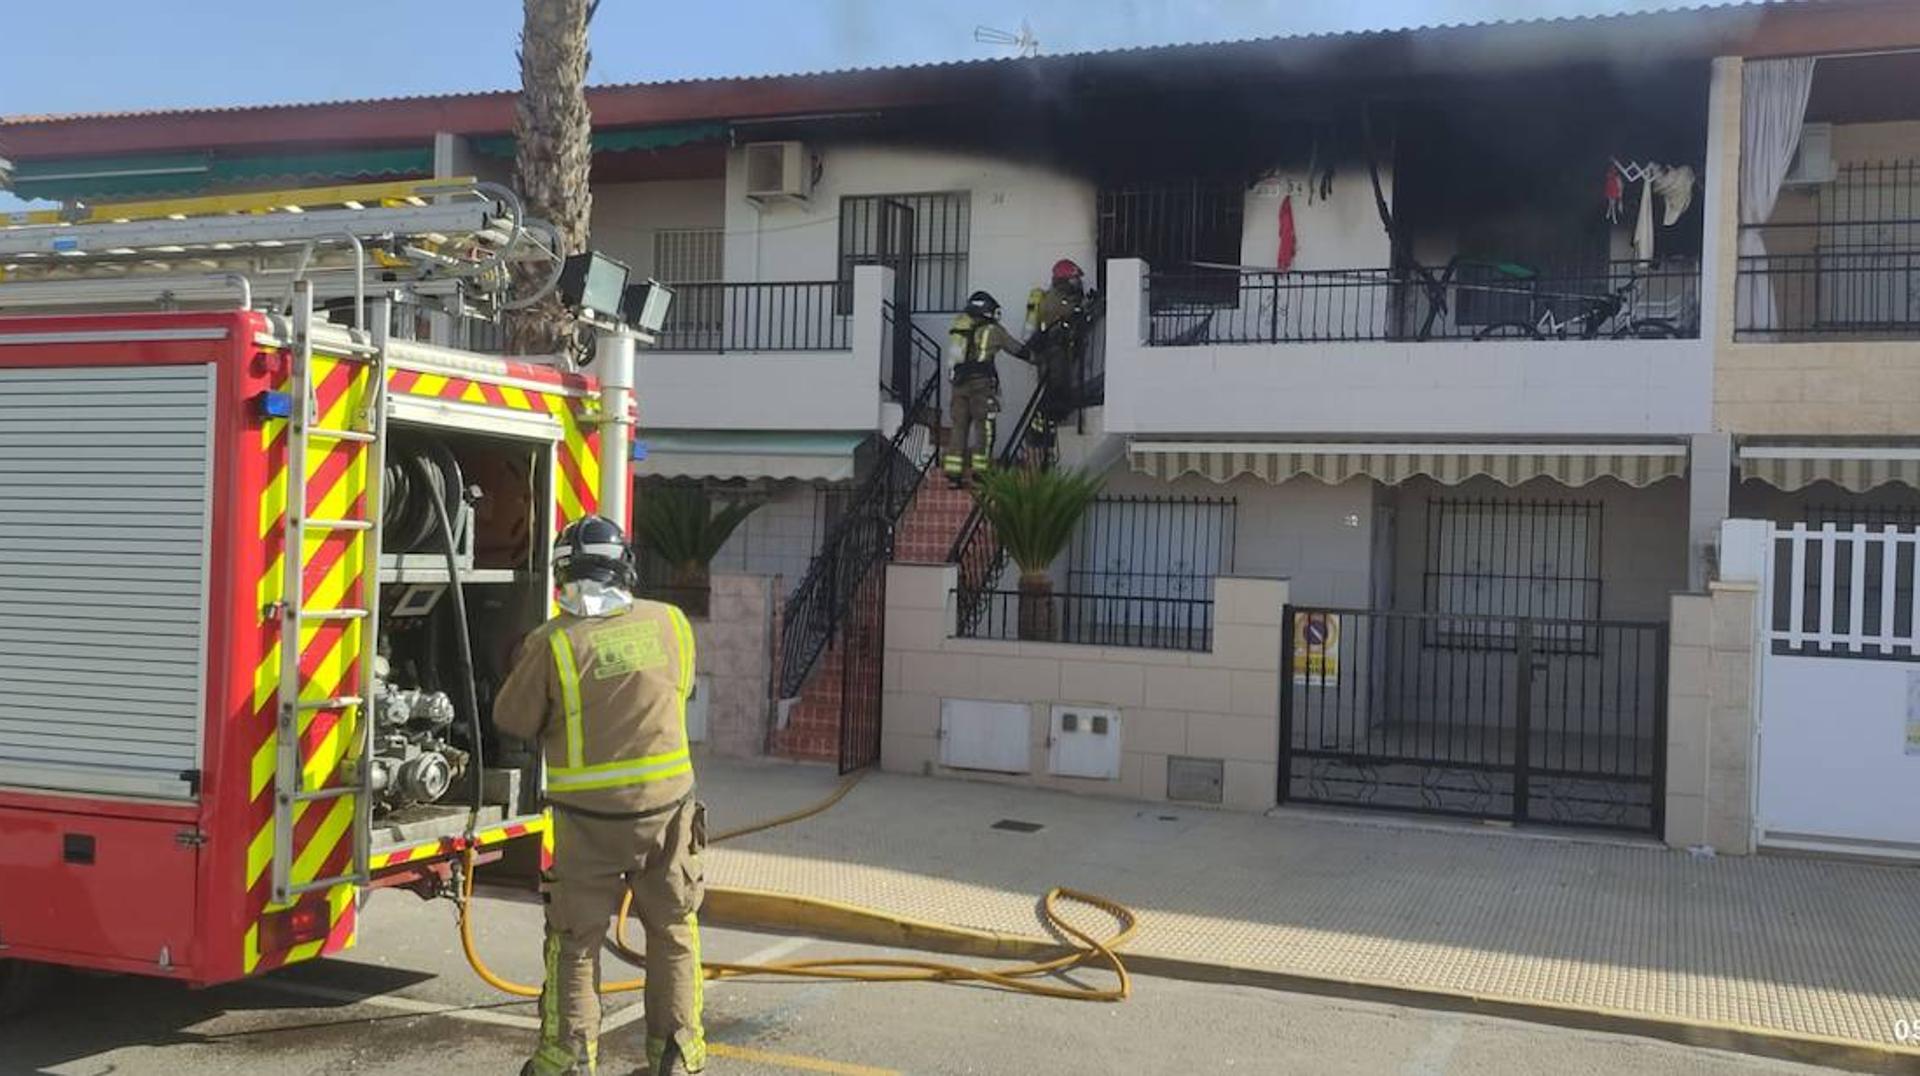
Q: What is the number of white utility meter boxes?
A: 2